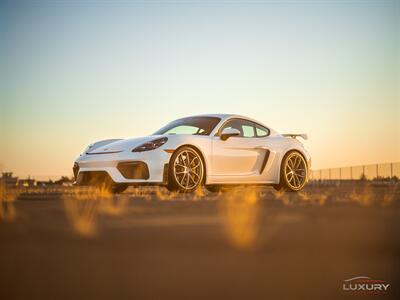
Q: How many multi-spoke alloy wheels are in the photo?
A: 2